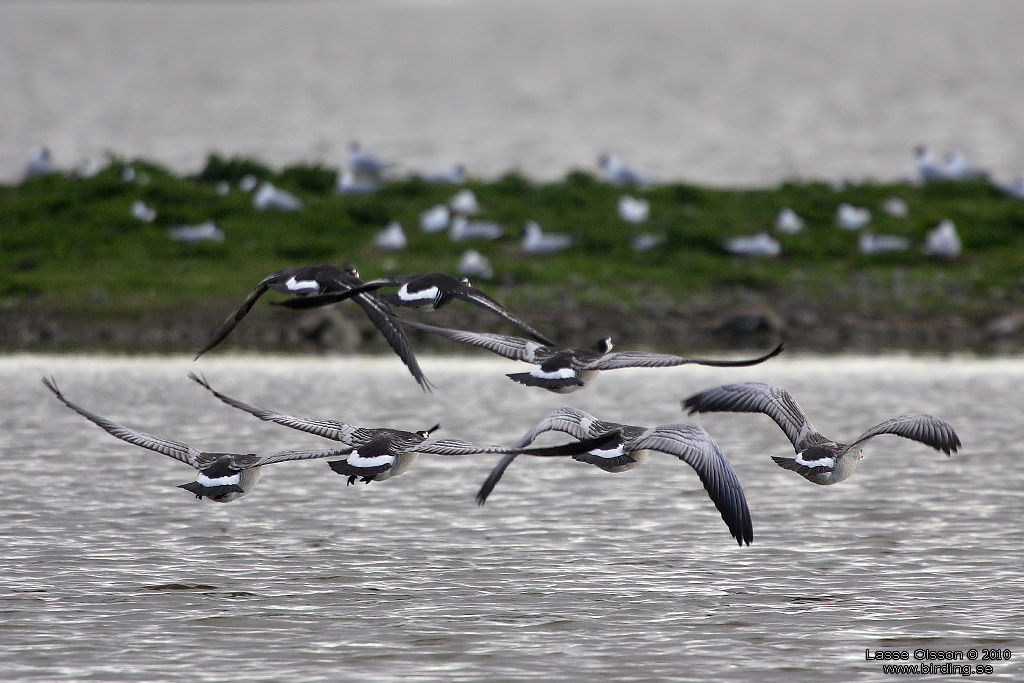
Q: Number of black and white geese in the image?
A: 7